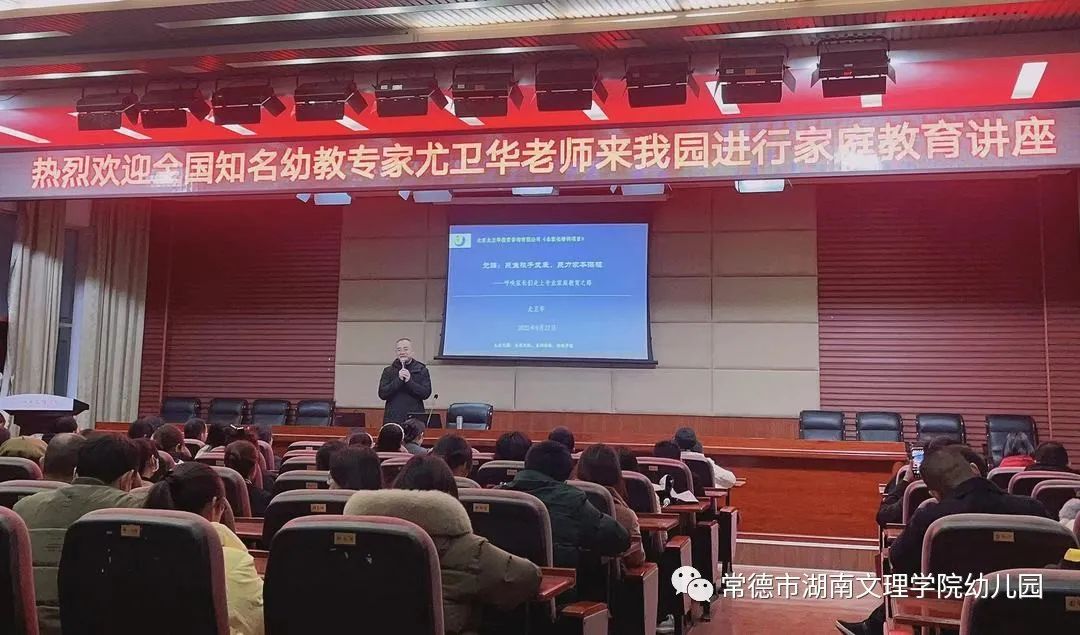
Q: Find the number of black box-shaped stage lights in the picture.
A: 10